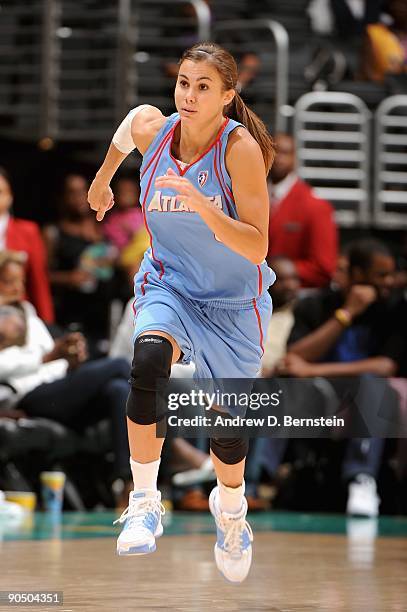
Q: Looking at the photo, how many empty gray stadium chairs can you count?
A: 2